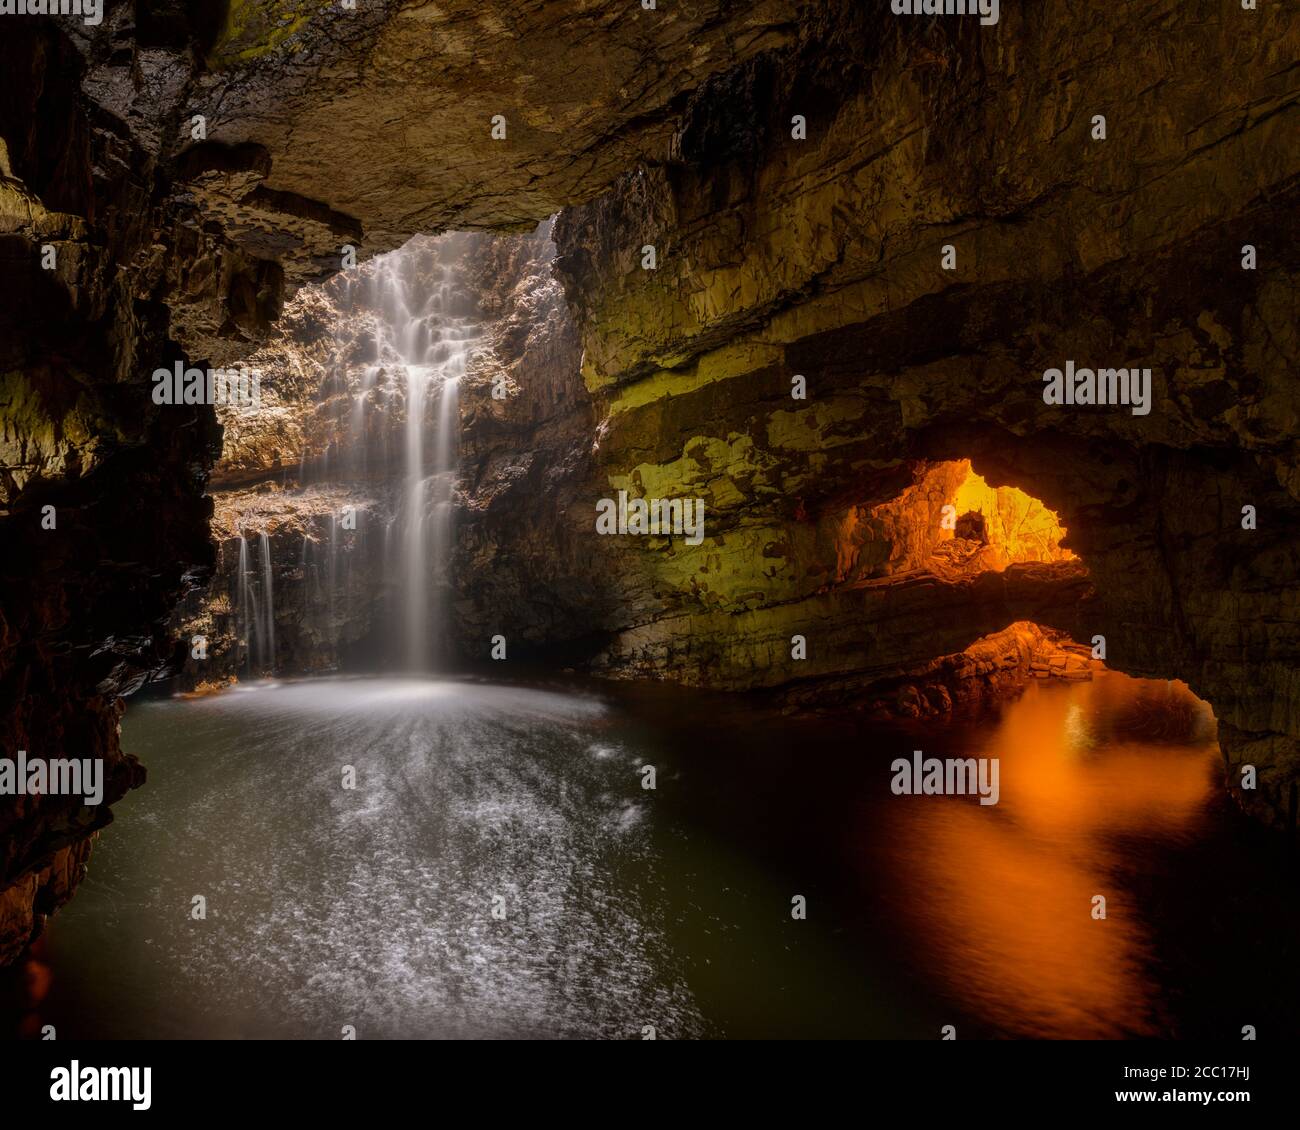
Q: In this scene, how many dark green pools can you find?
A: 1